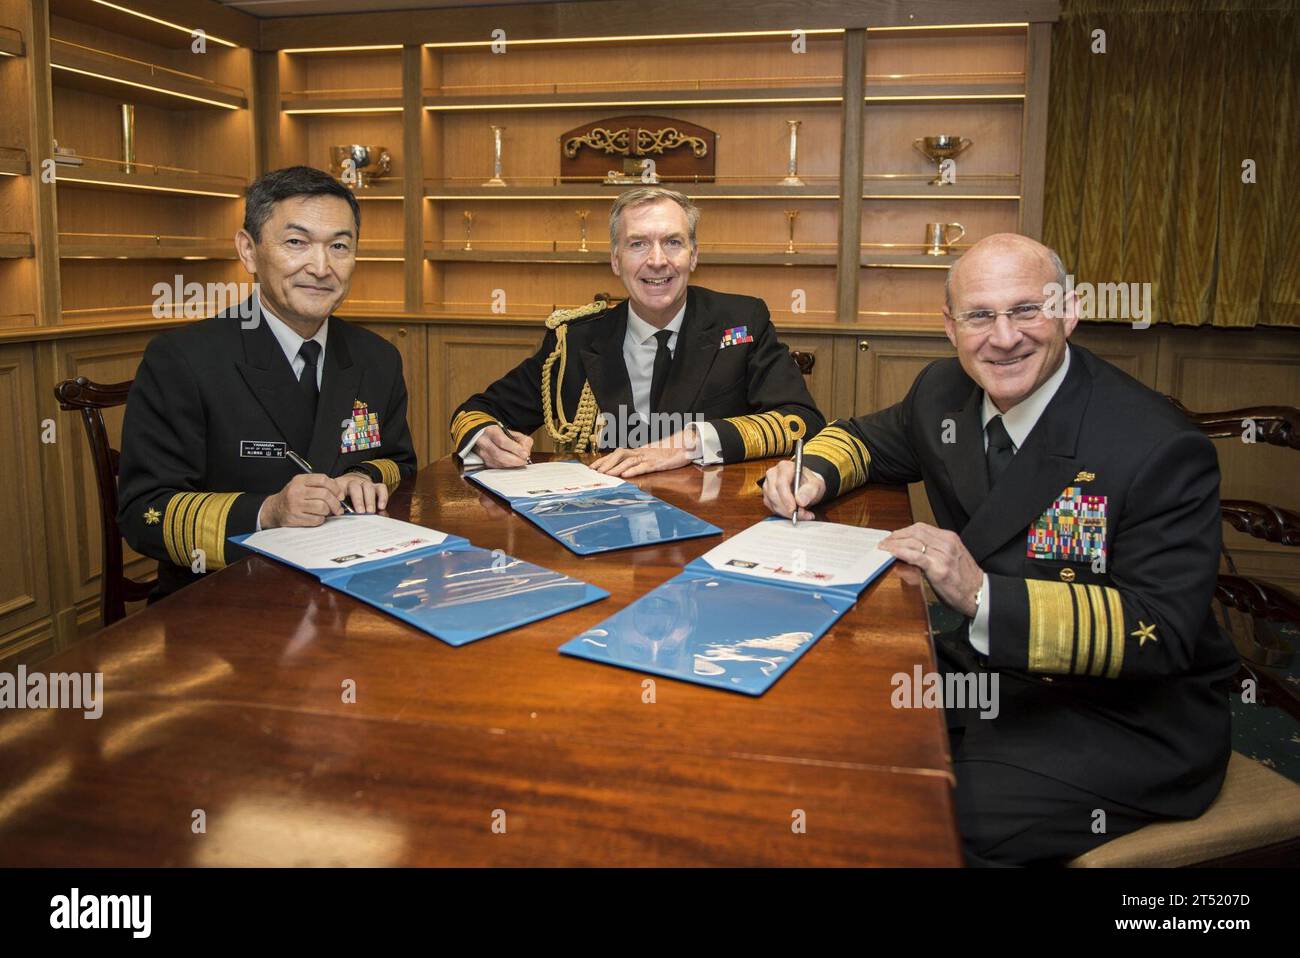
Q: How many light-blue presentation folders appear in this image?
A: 3